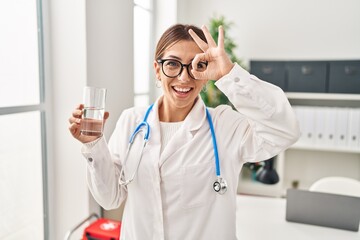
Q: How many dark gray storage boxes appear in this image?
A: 3